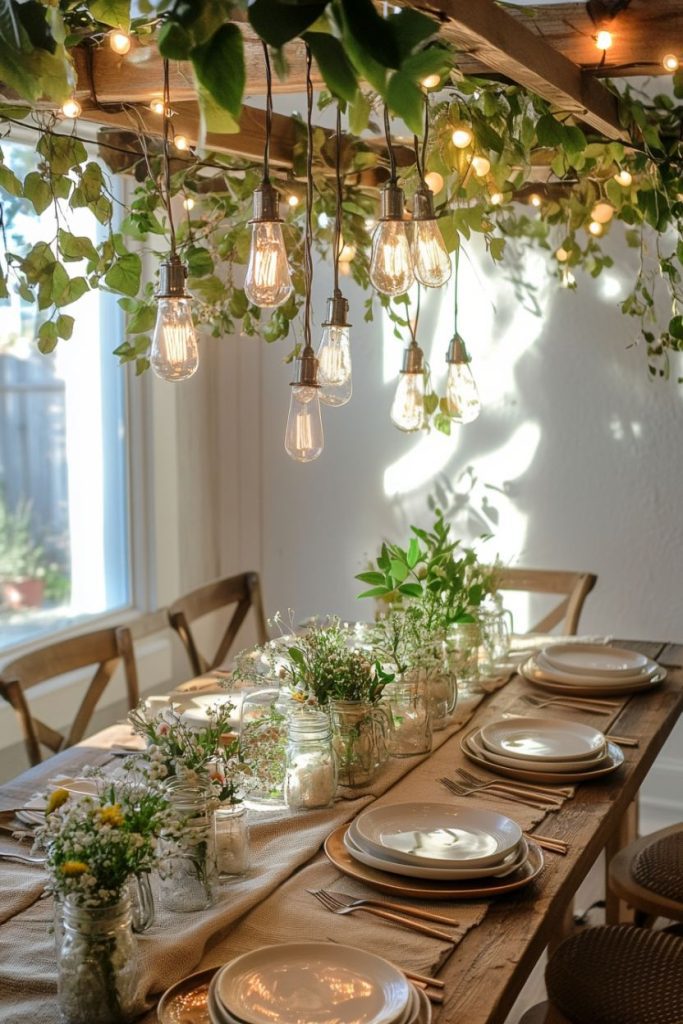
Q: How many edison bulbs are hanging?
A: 8